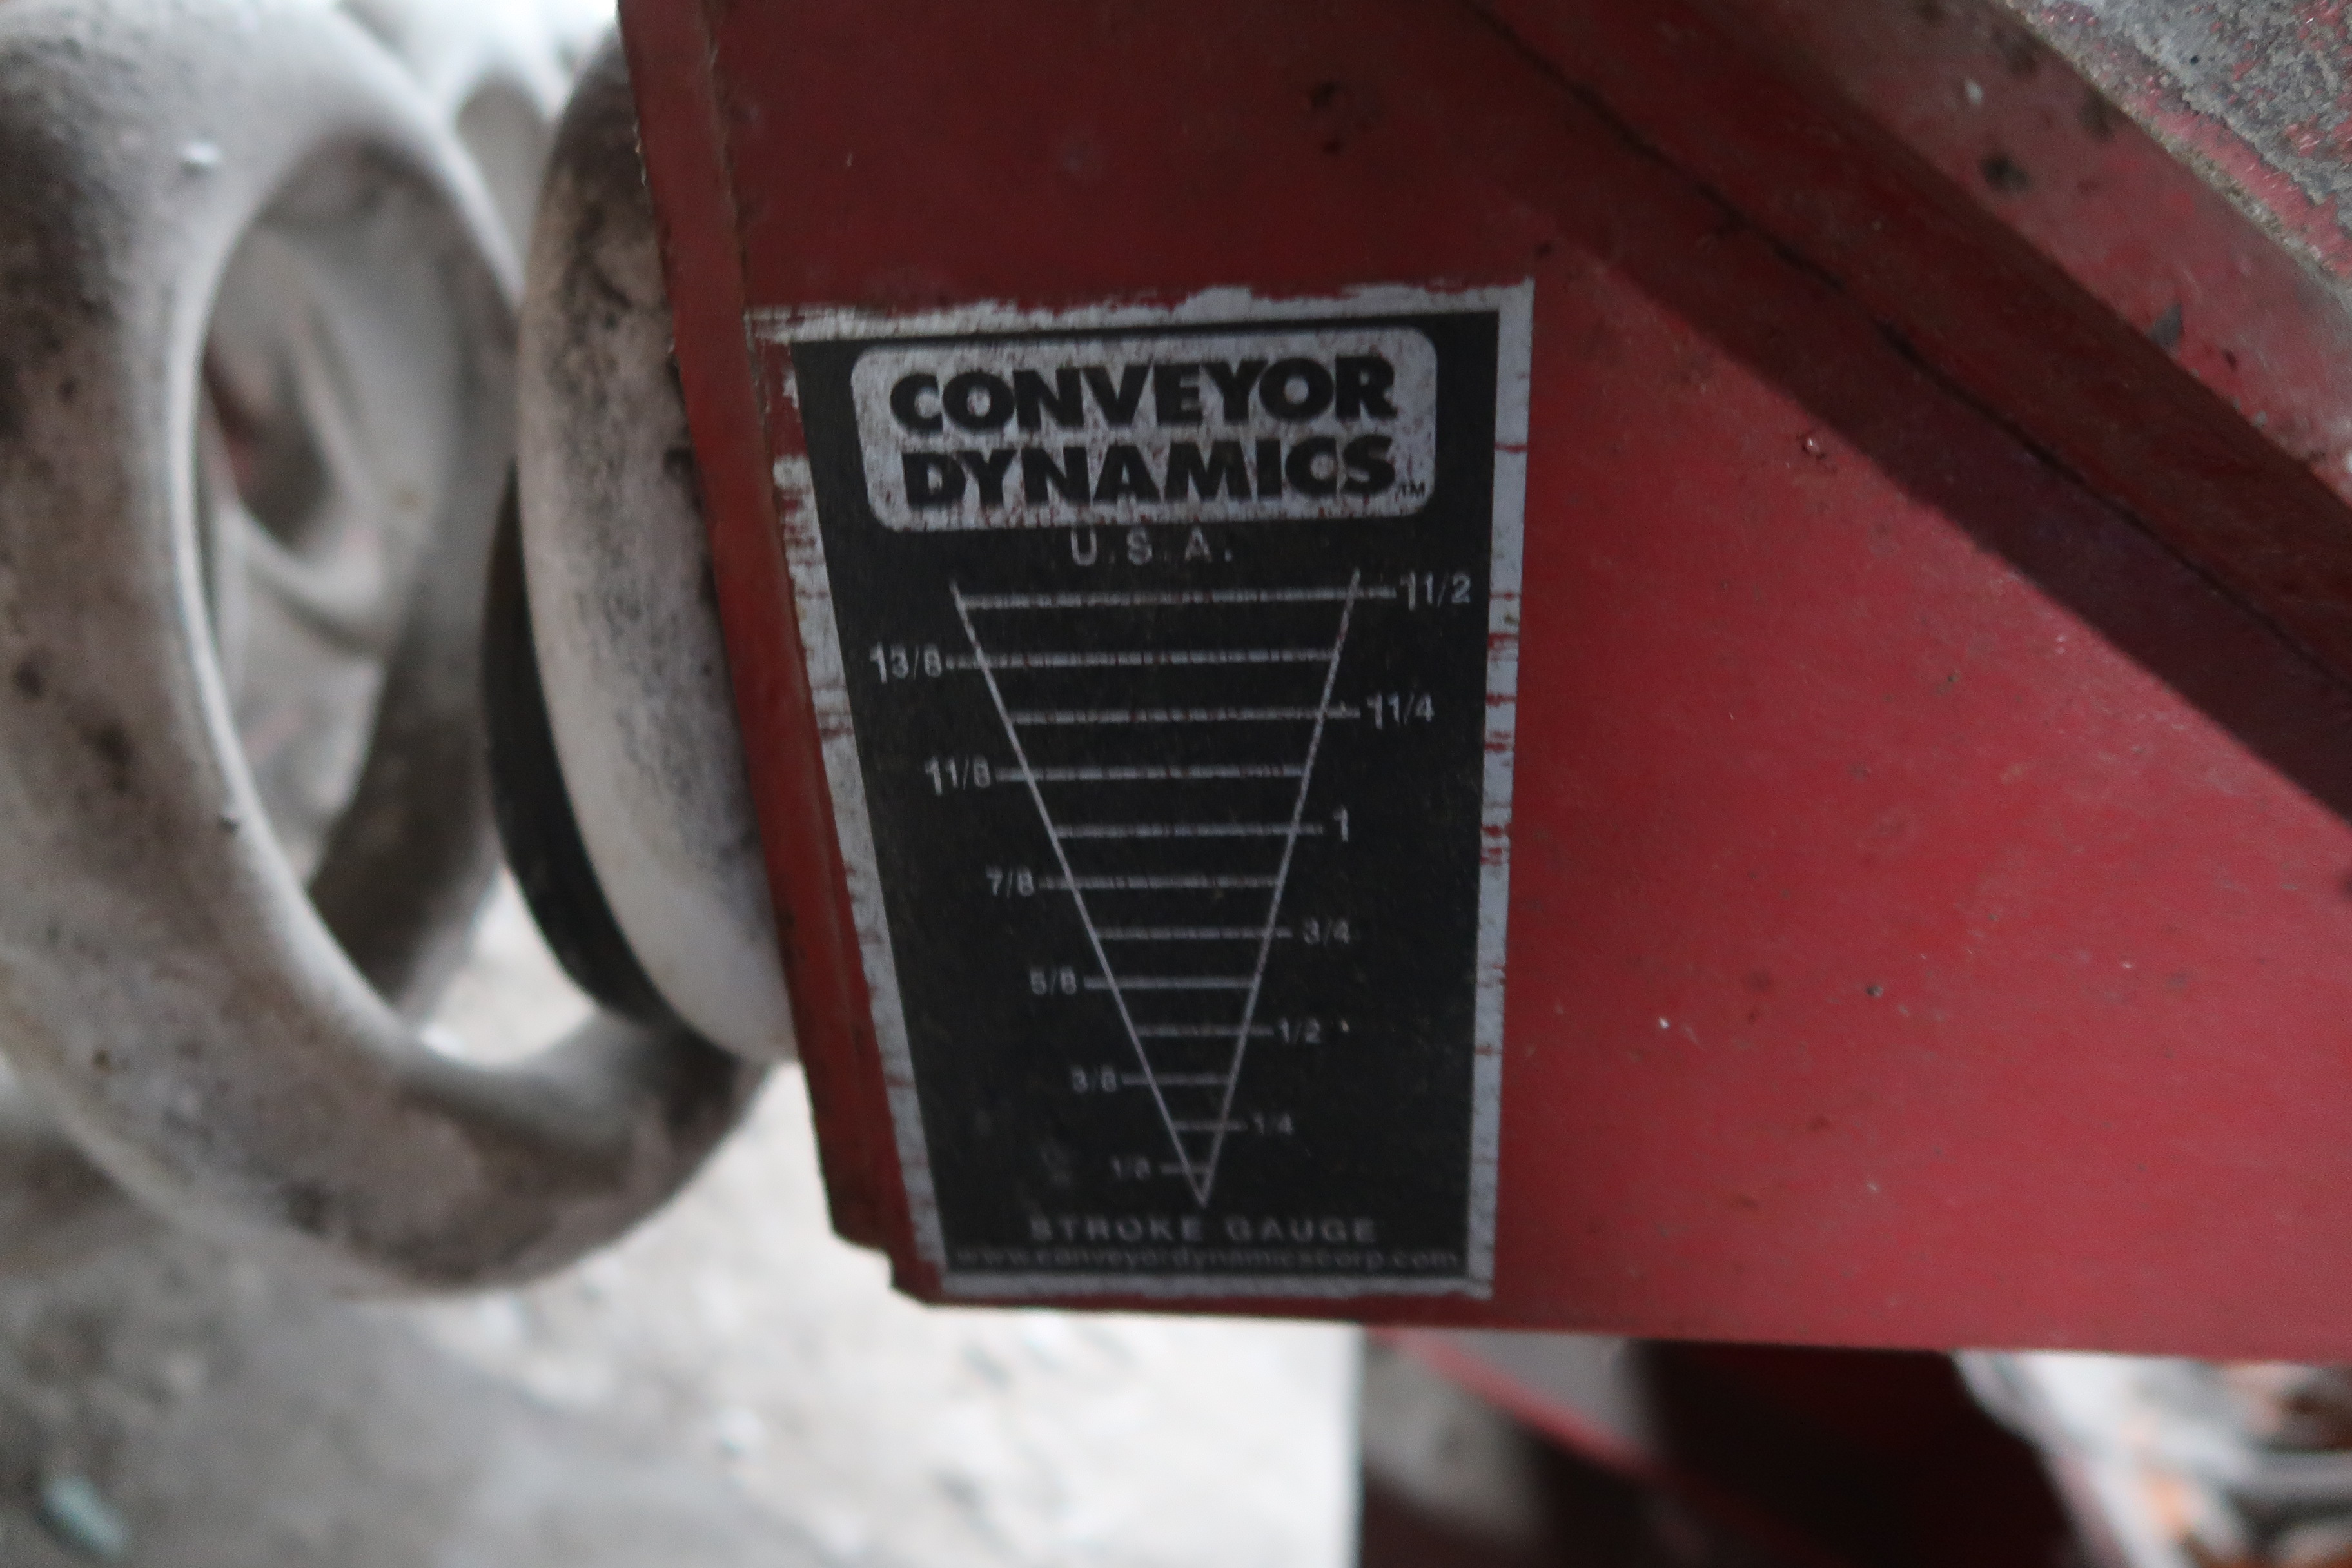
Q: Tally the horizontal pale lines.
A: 12